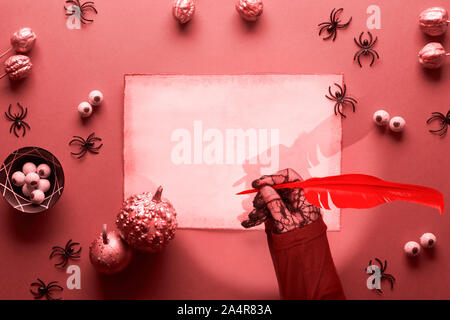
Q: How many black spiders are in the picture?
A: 10